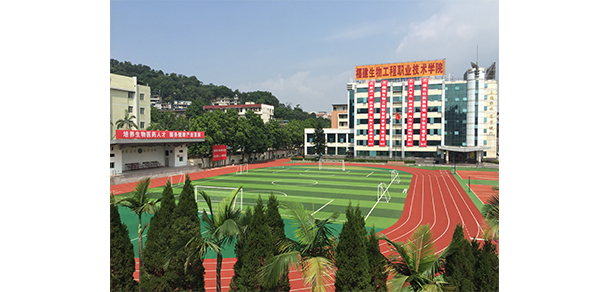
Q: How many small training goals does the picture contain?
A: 4